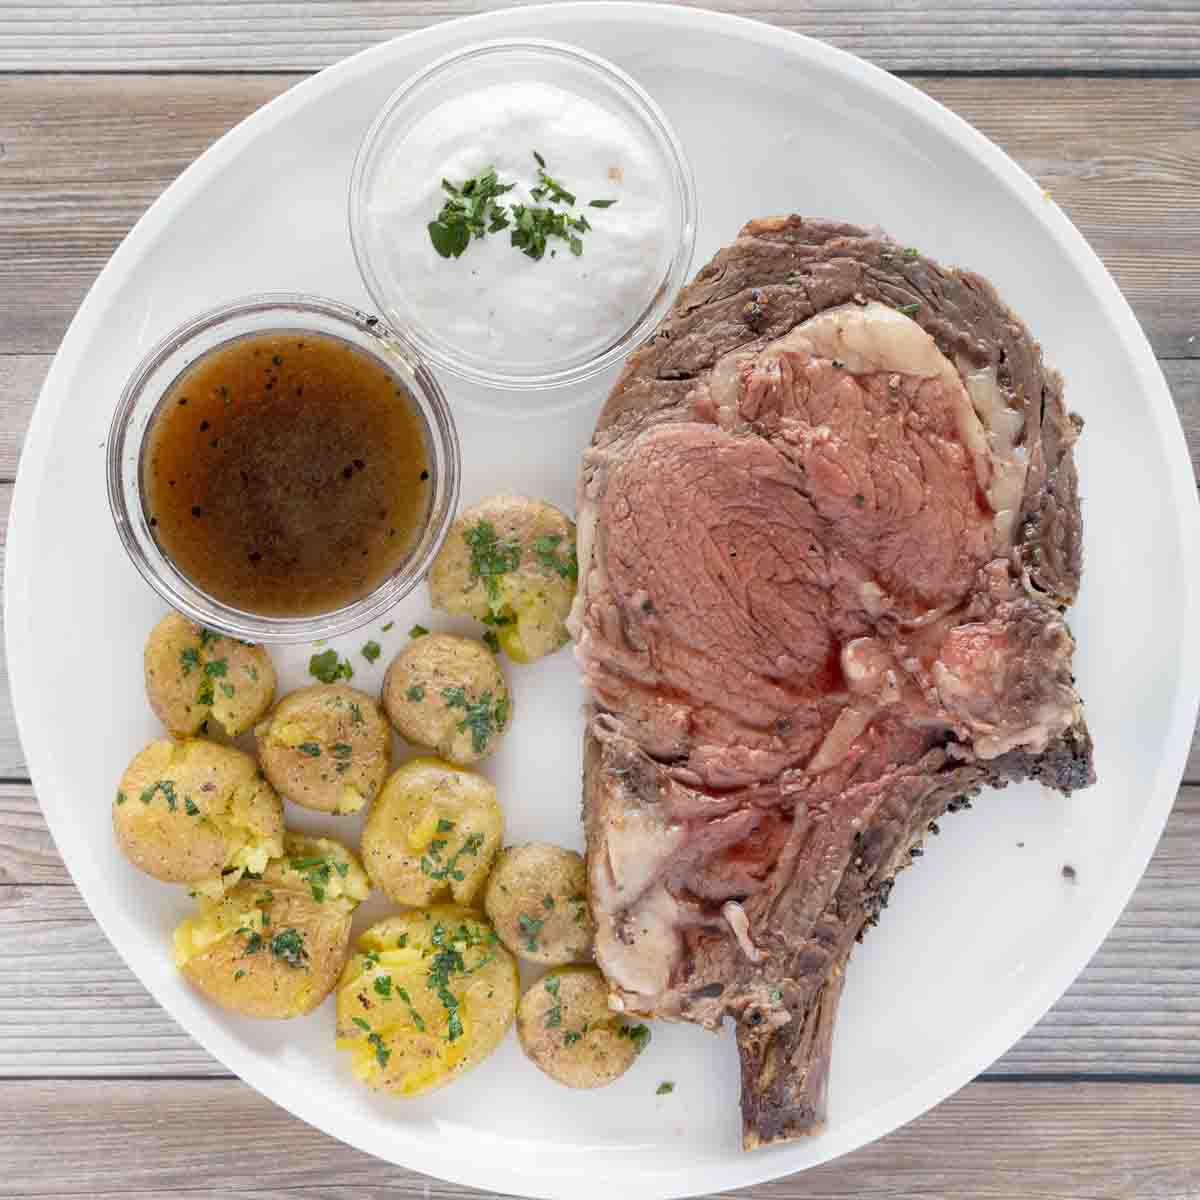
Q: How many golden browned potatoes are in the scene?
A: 10